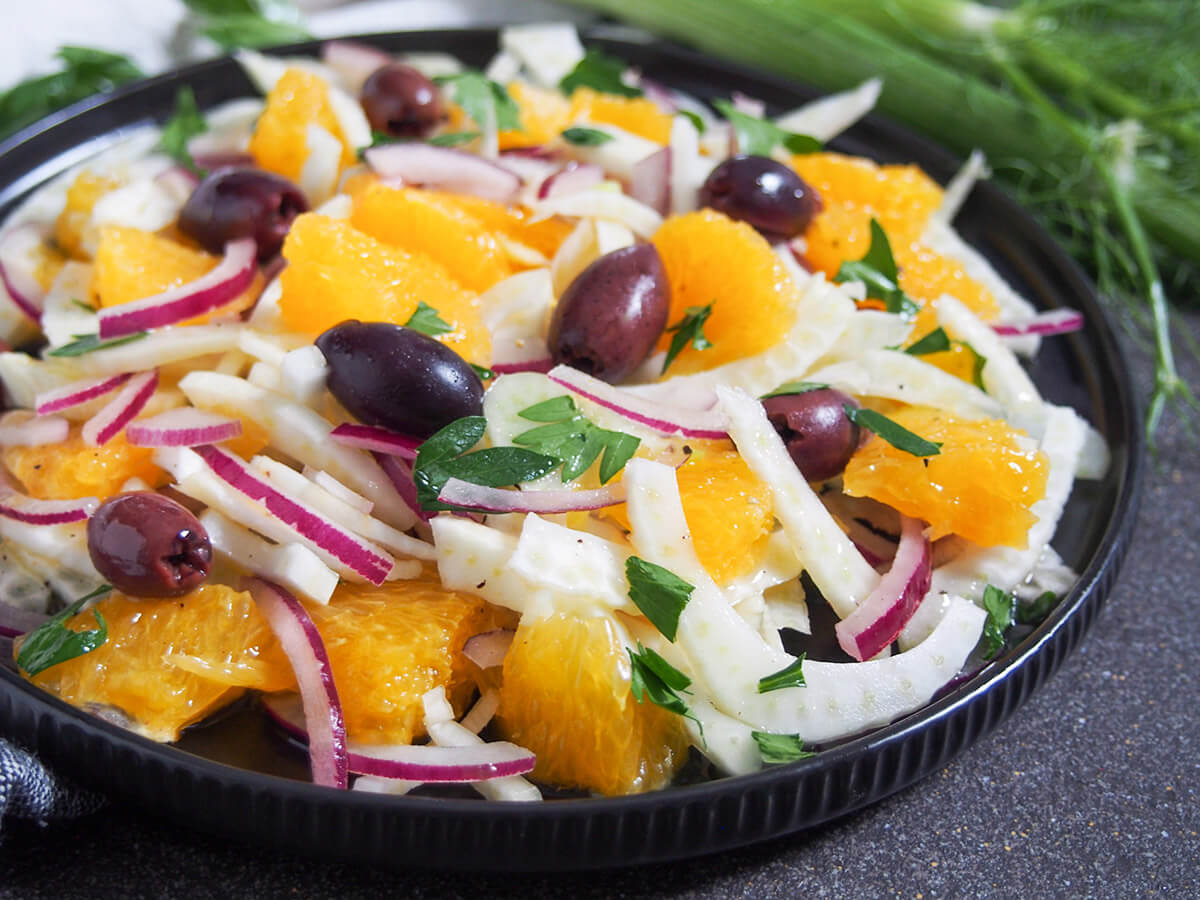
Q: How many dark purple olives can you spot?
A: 7